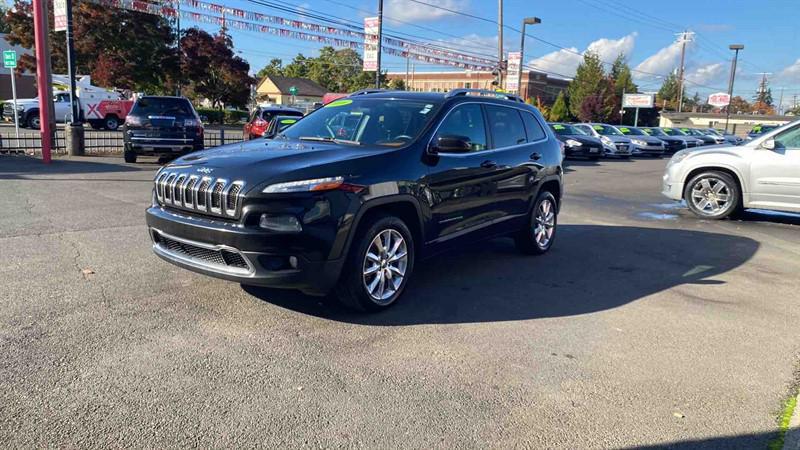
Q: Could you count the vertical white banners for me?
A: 3